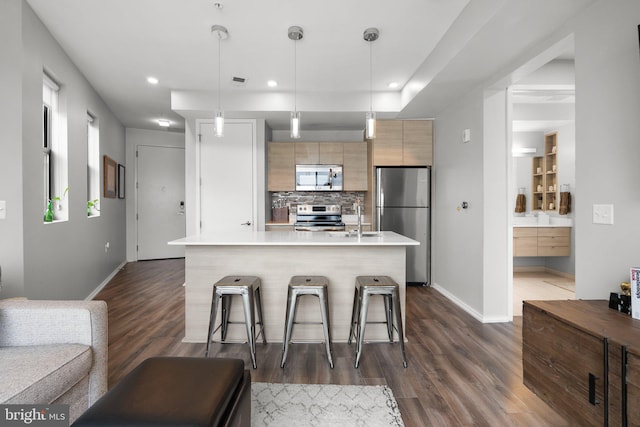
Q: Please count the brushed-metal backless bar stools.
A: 3